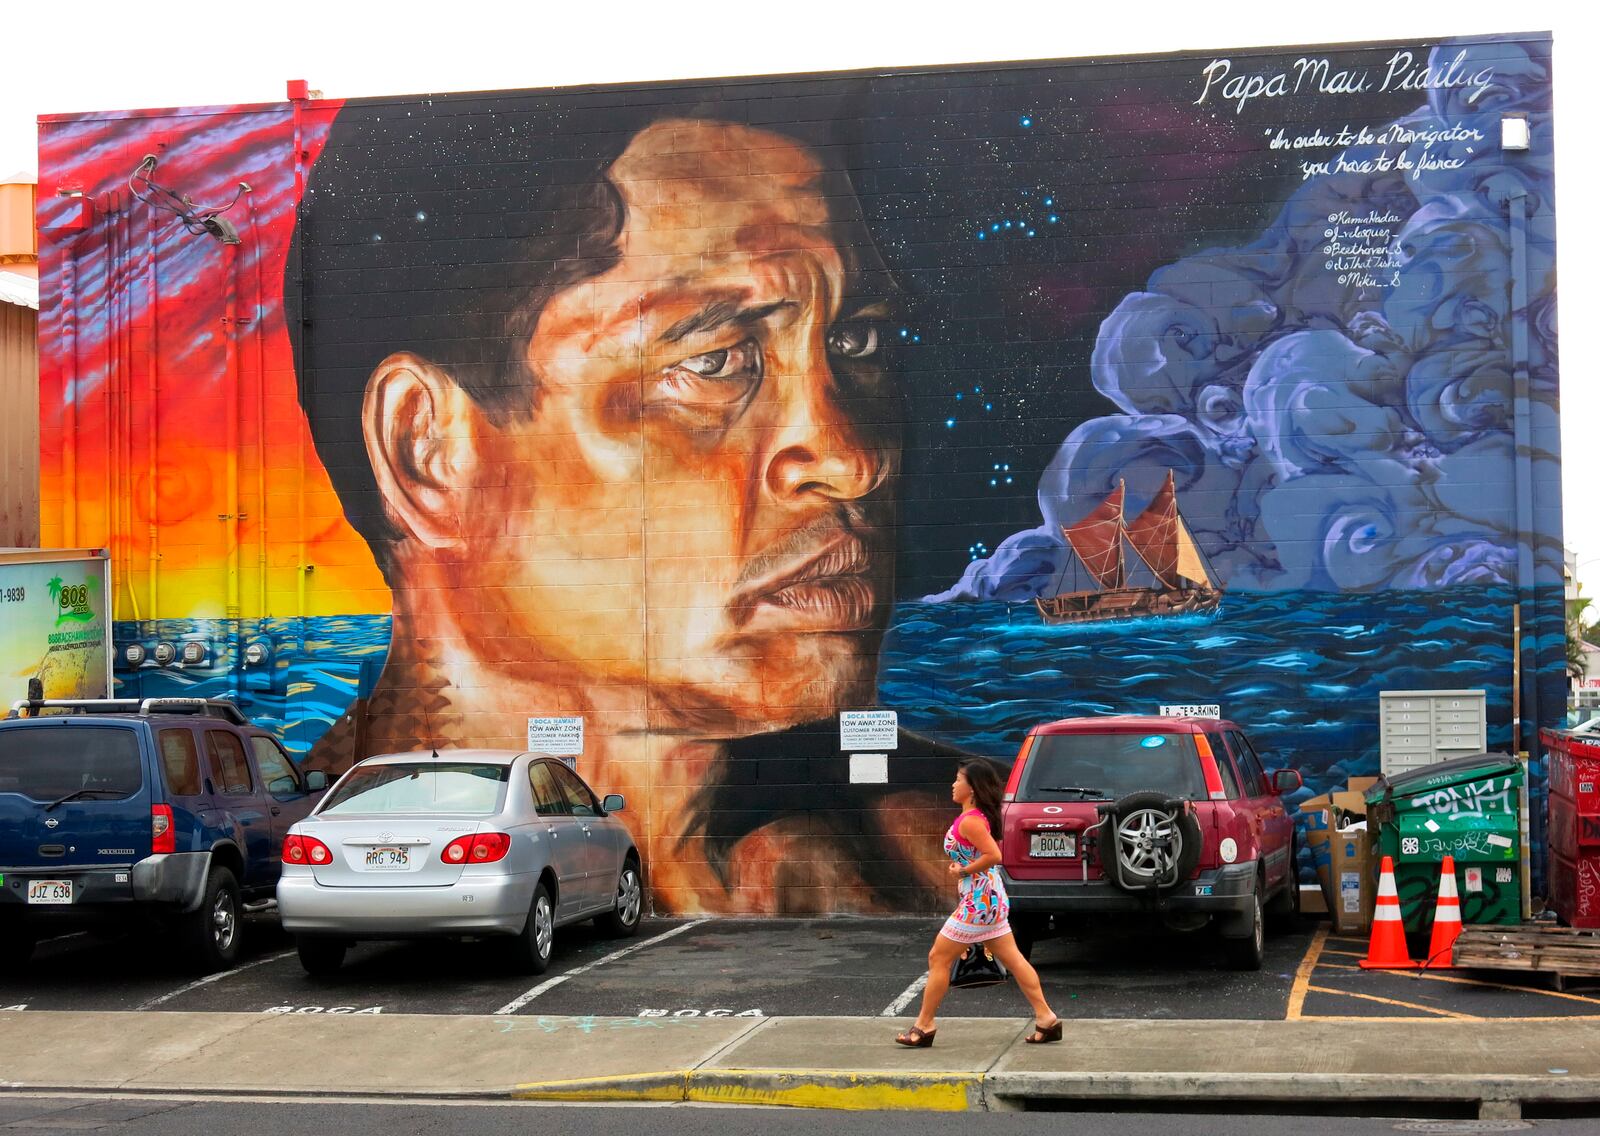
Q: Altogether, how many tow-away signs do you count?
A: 2